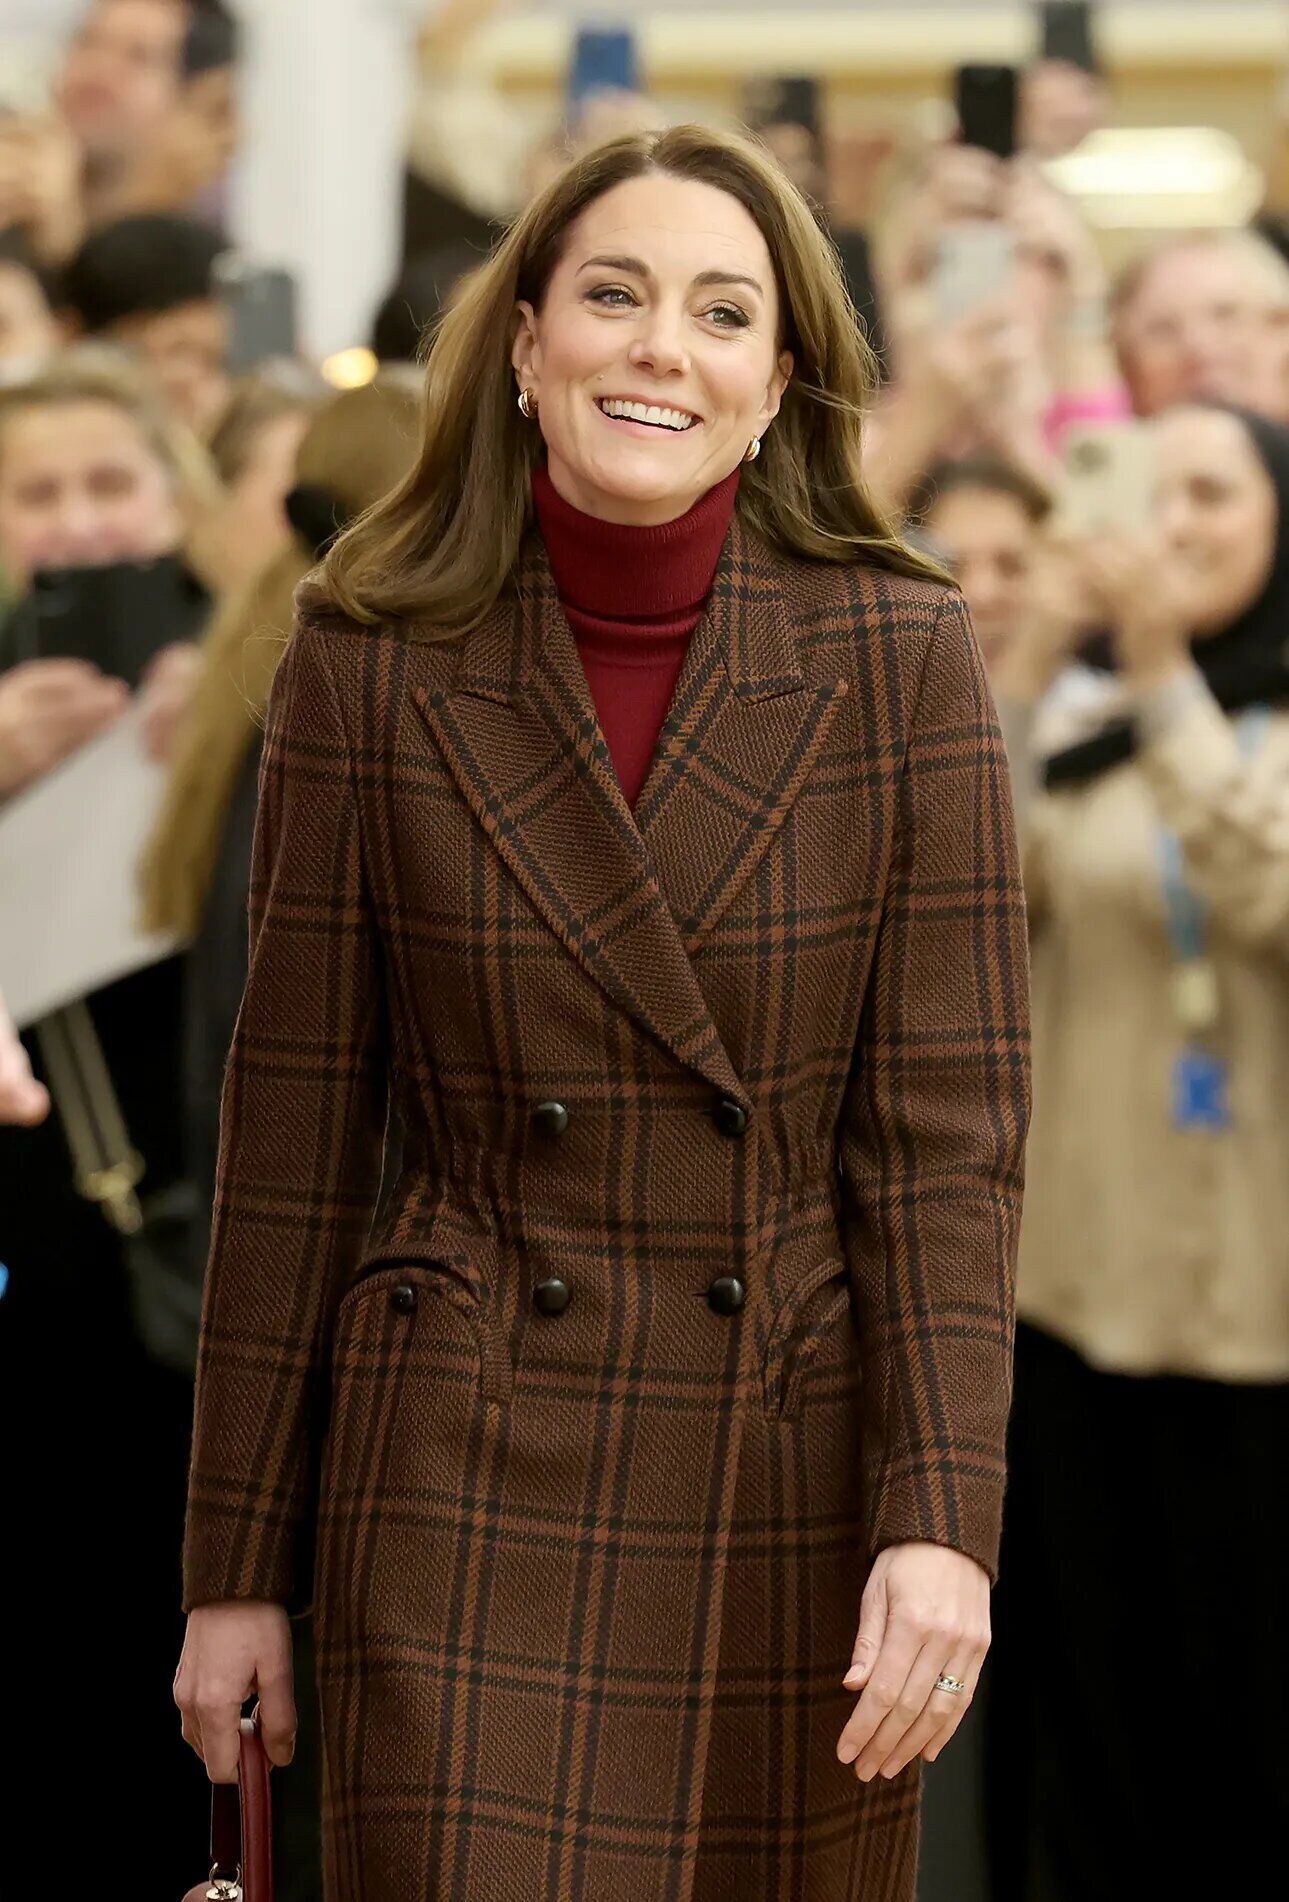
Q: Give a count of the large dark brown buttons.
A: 4